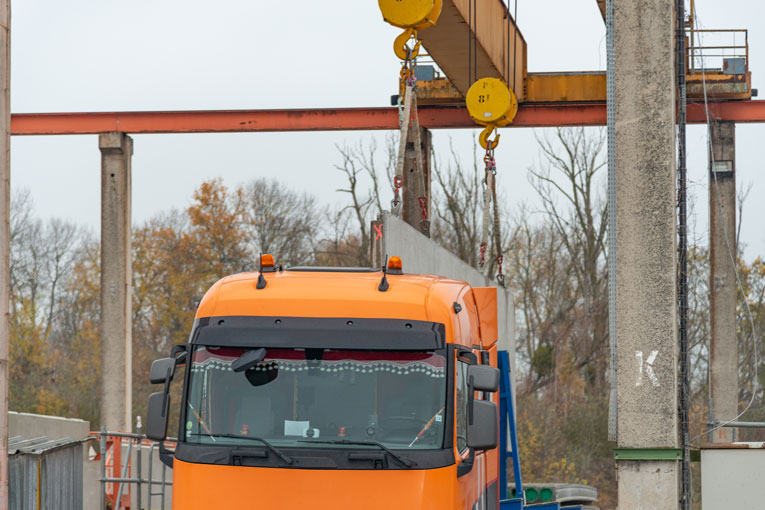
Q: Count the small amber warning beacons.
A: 2